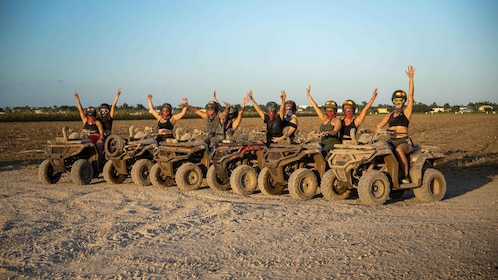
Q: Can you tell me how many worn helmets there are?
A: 10